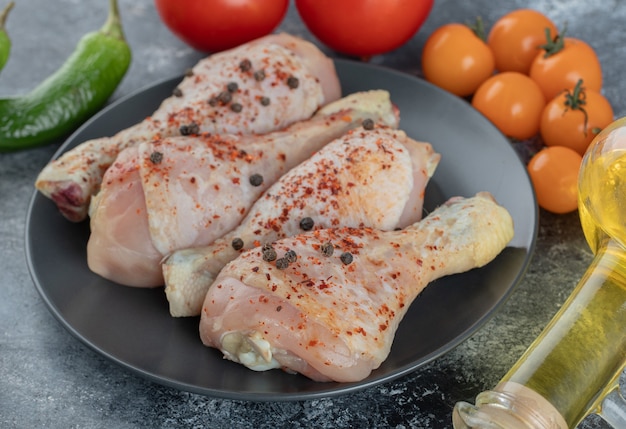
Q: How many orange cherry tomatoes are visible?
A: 6